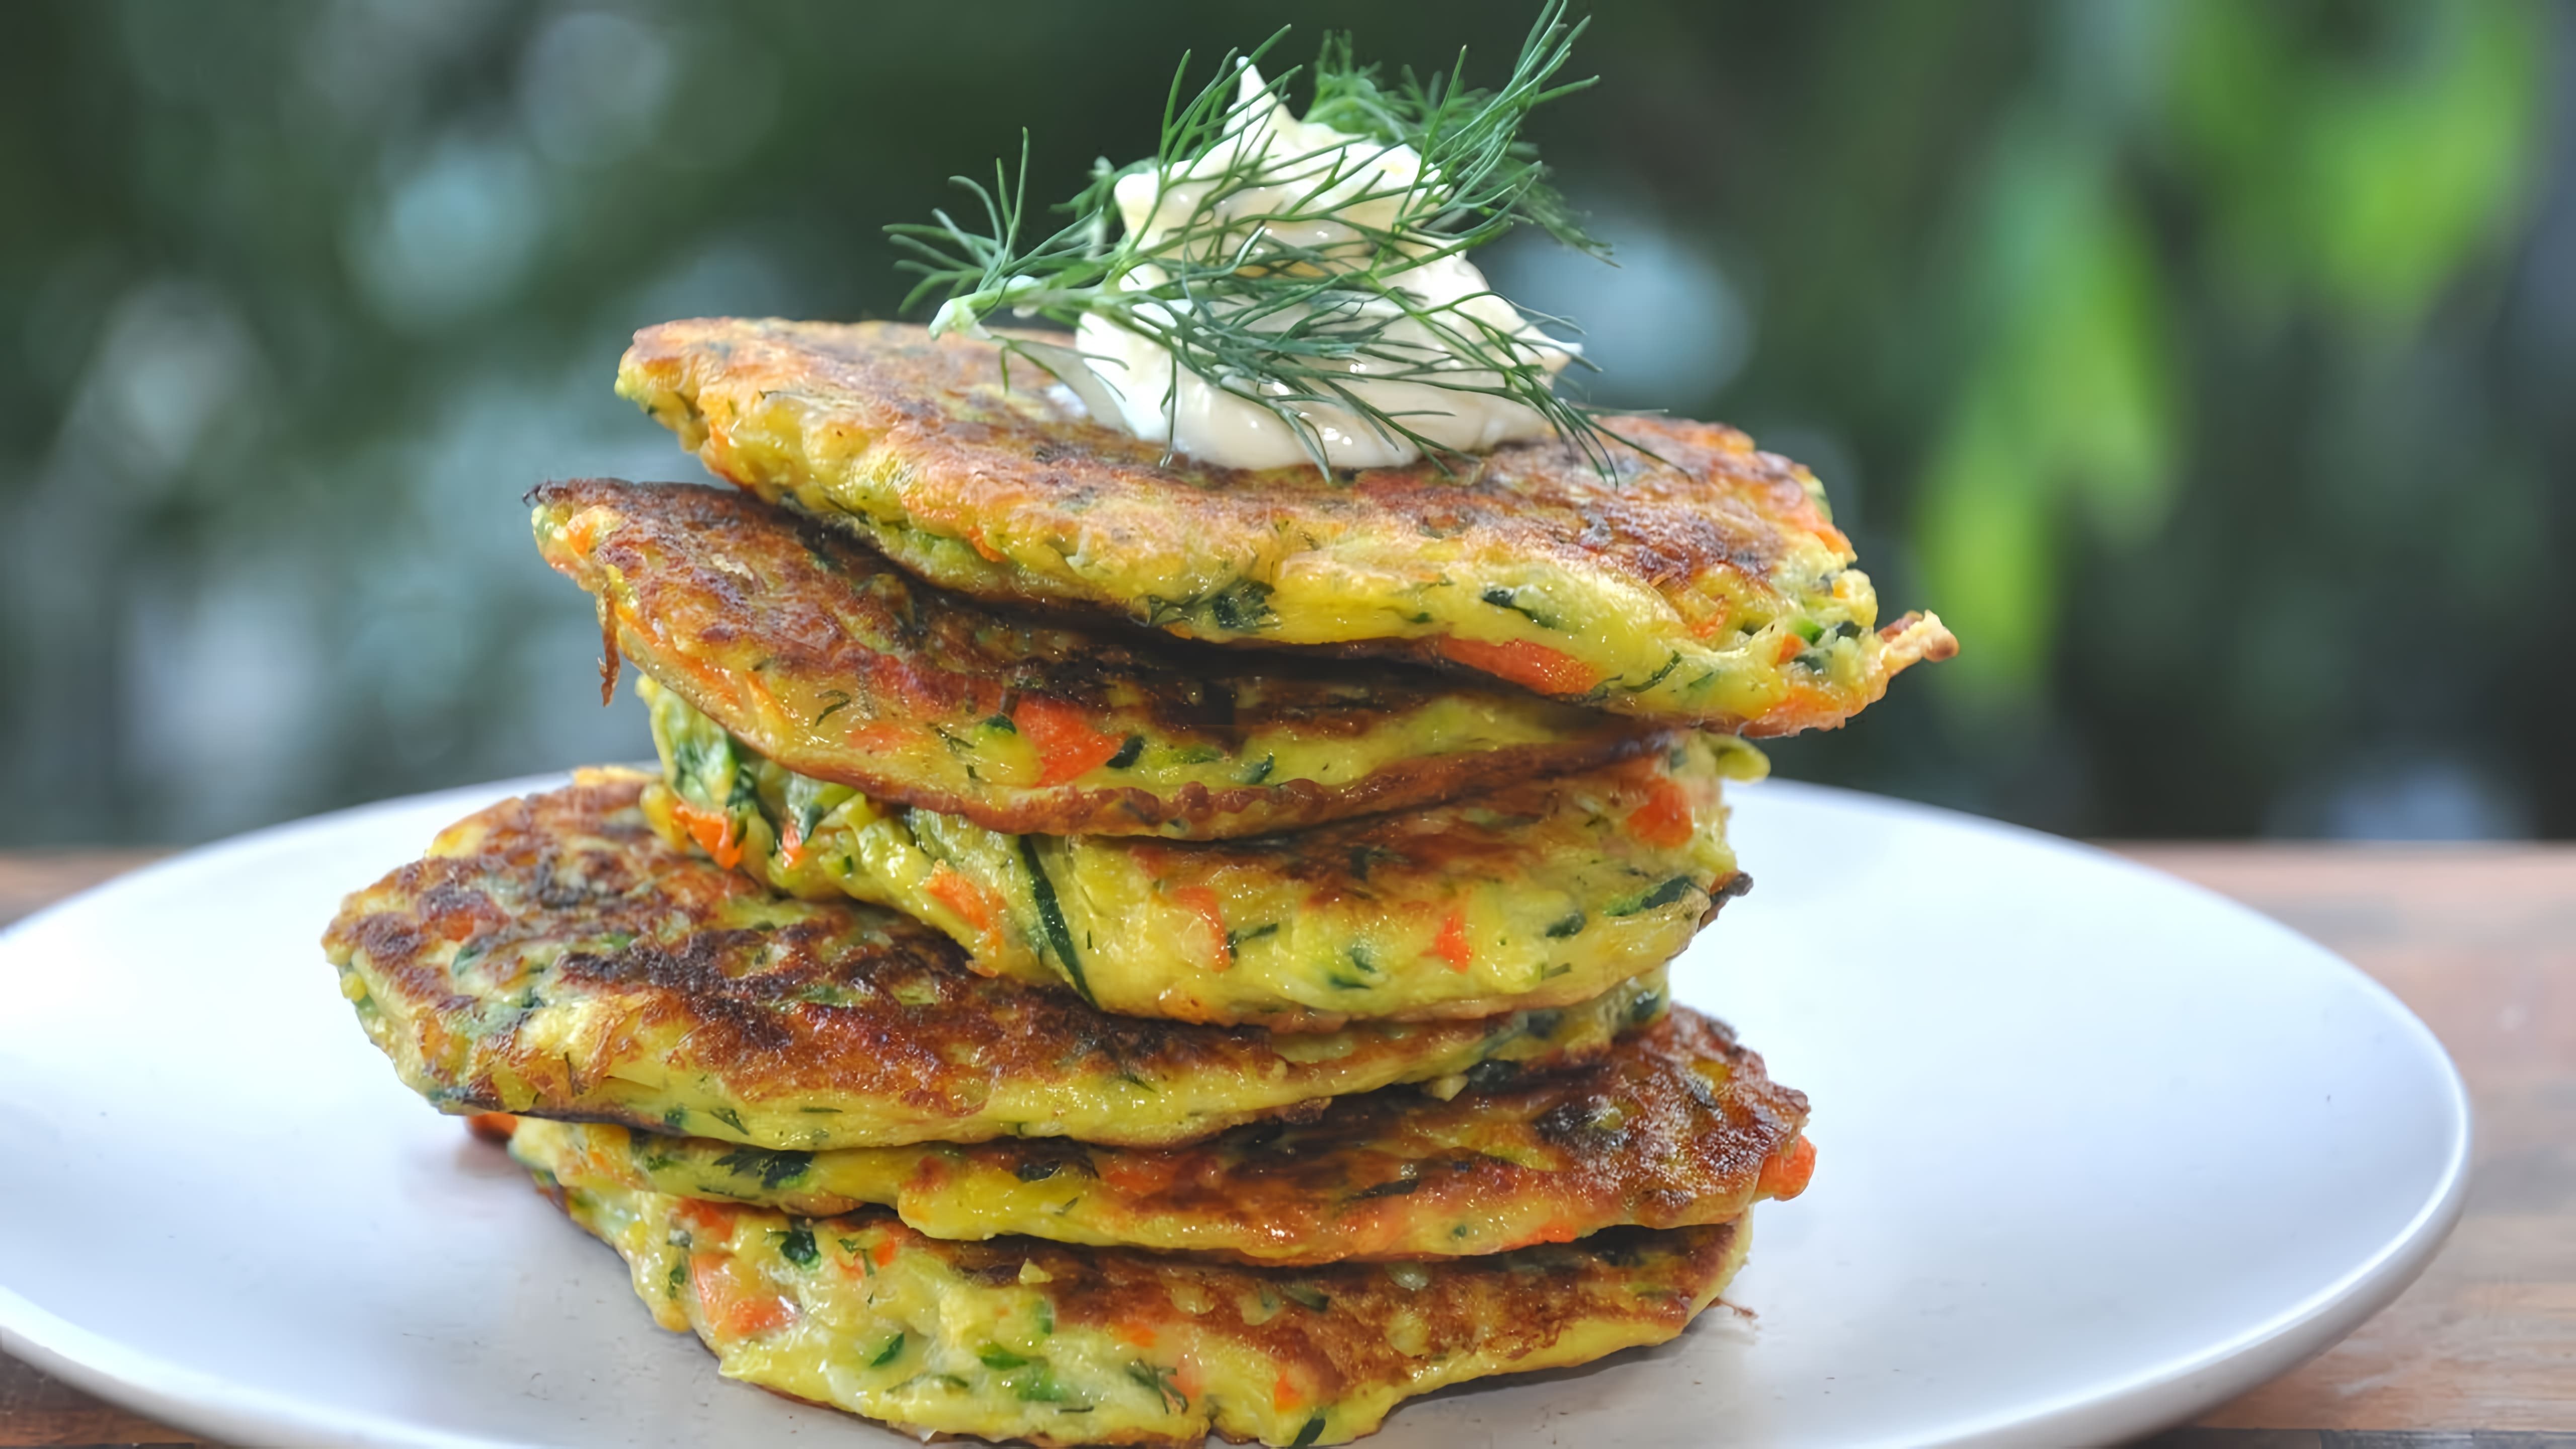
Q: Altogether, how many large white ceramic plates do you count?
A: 1